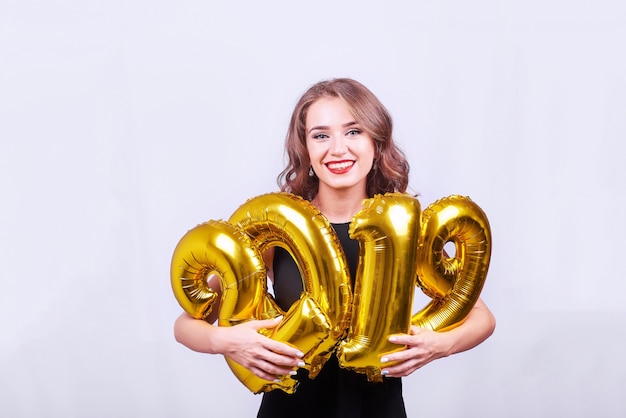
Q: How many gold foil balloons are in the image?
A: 4